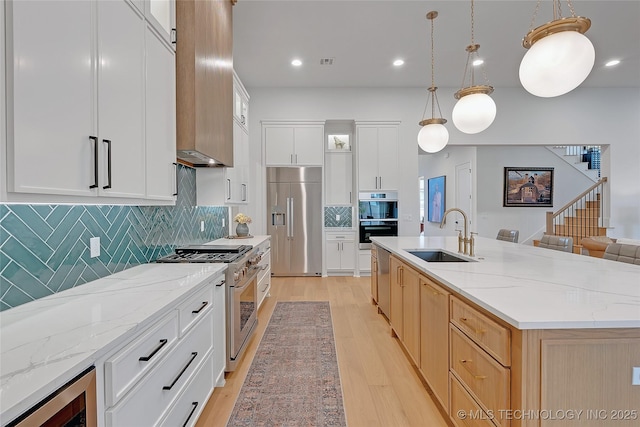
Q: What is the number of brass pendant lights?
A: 3